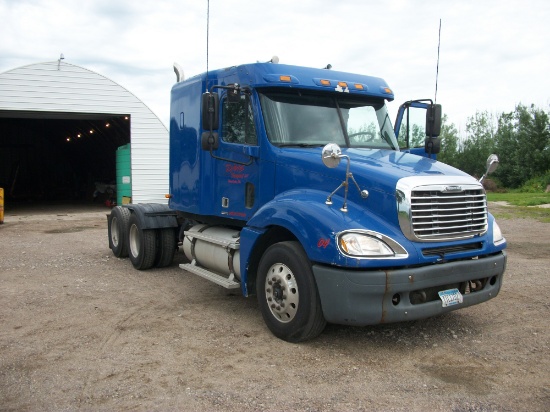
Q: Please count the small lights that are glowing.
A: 5